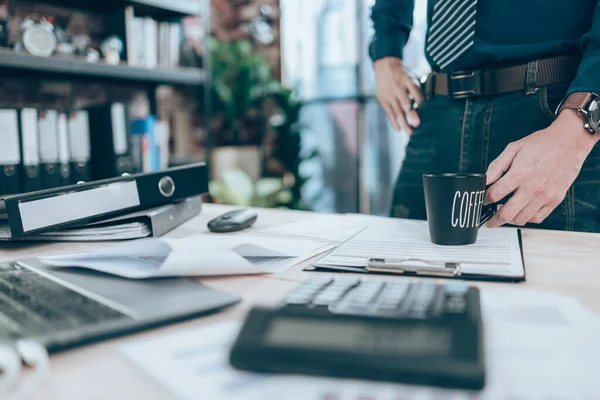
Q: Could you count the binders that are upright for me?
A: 6